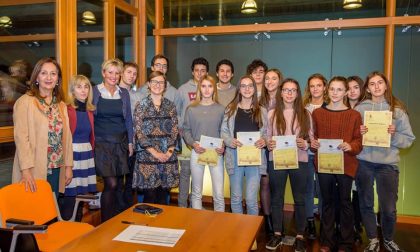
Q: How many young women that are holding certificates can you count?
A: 5